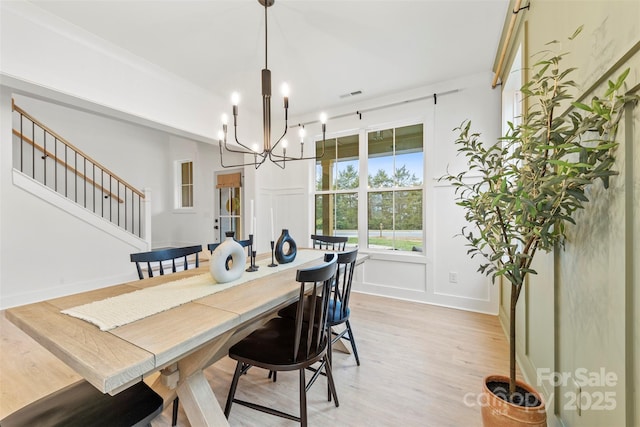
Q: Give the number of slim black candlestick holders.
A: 3